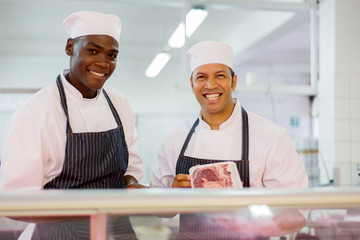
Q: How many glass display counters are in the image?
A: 1